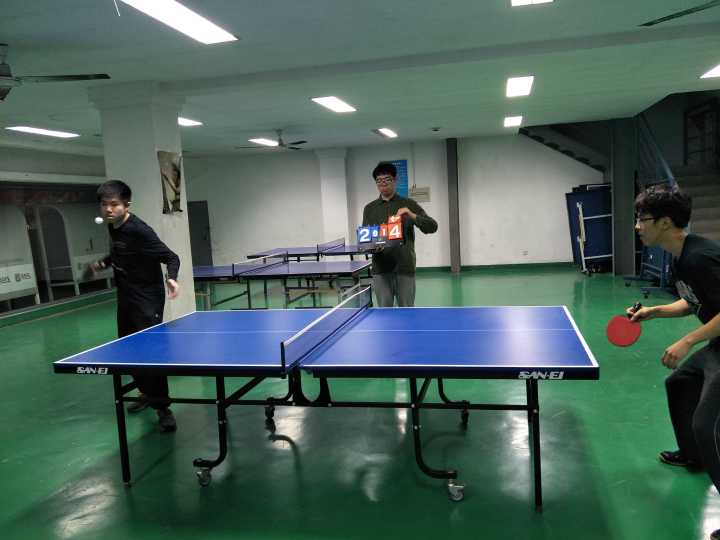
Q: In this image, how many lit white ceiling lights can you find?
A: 10